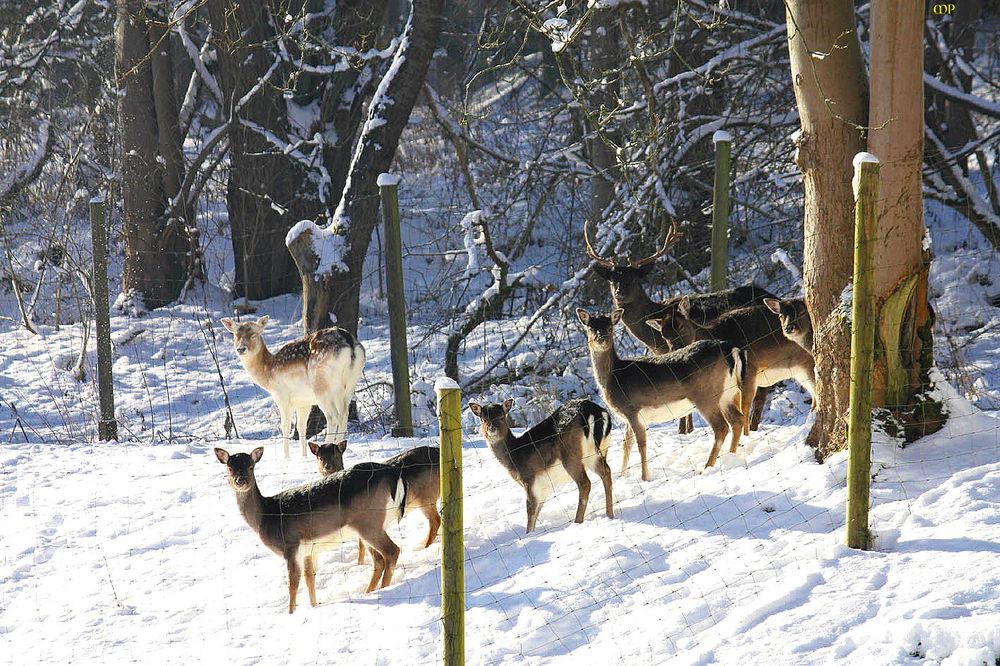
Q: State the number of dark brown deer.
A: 7